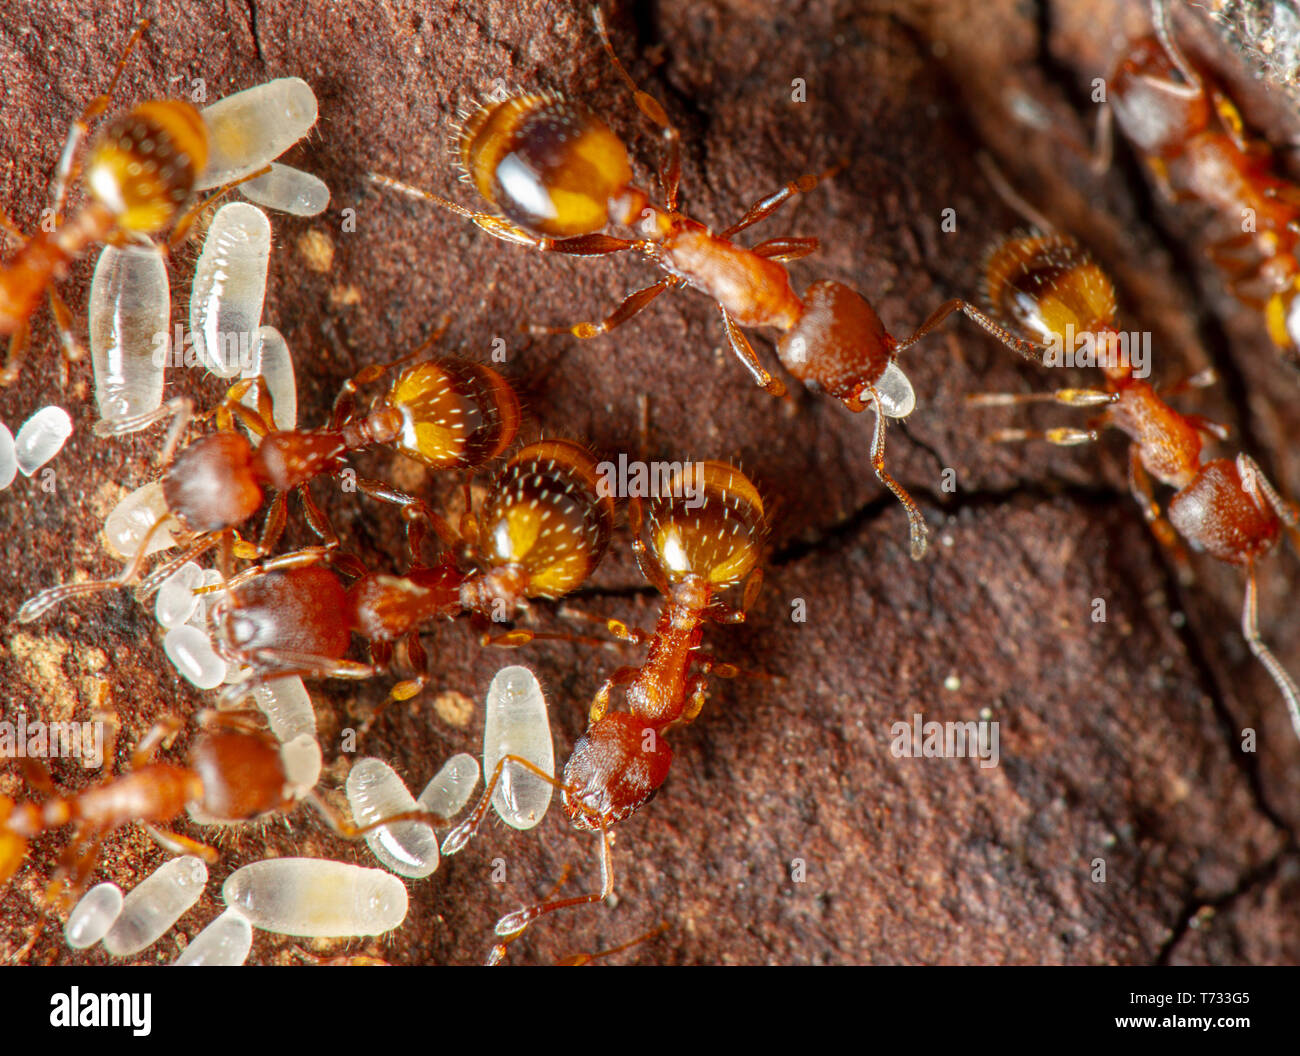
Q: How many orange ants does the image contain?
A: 8